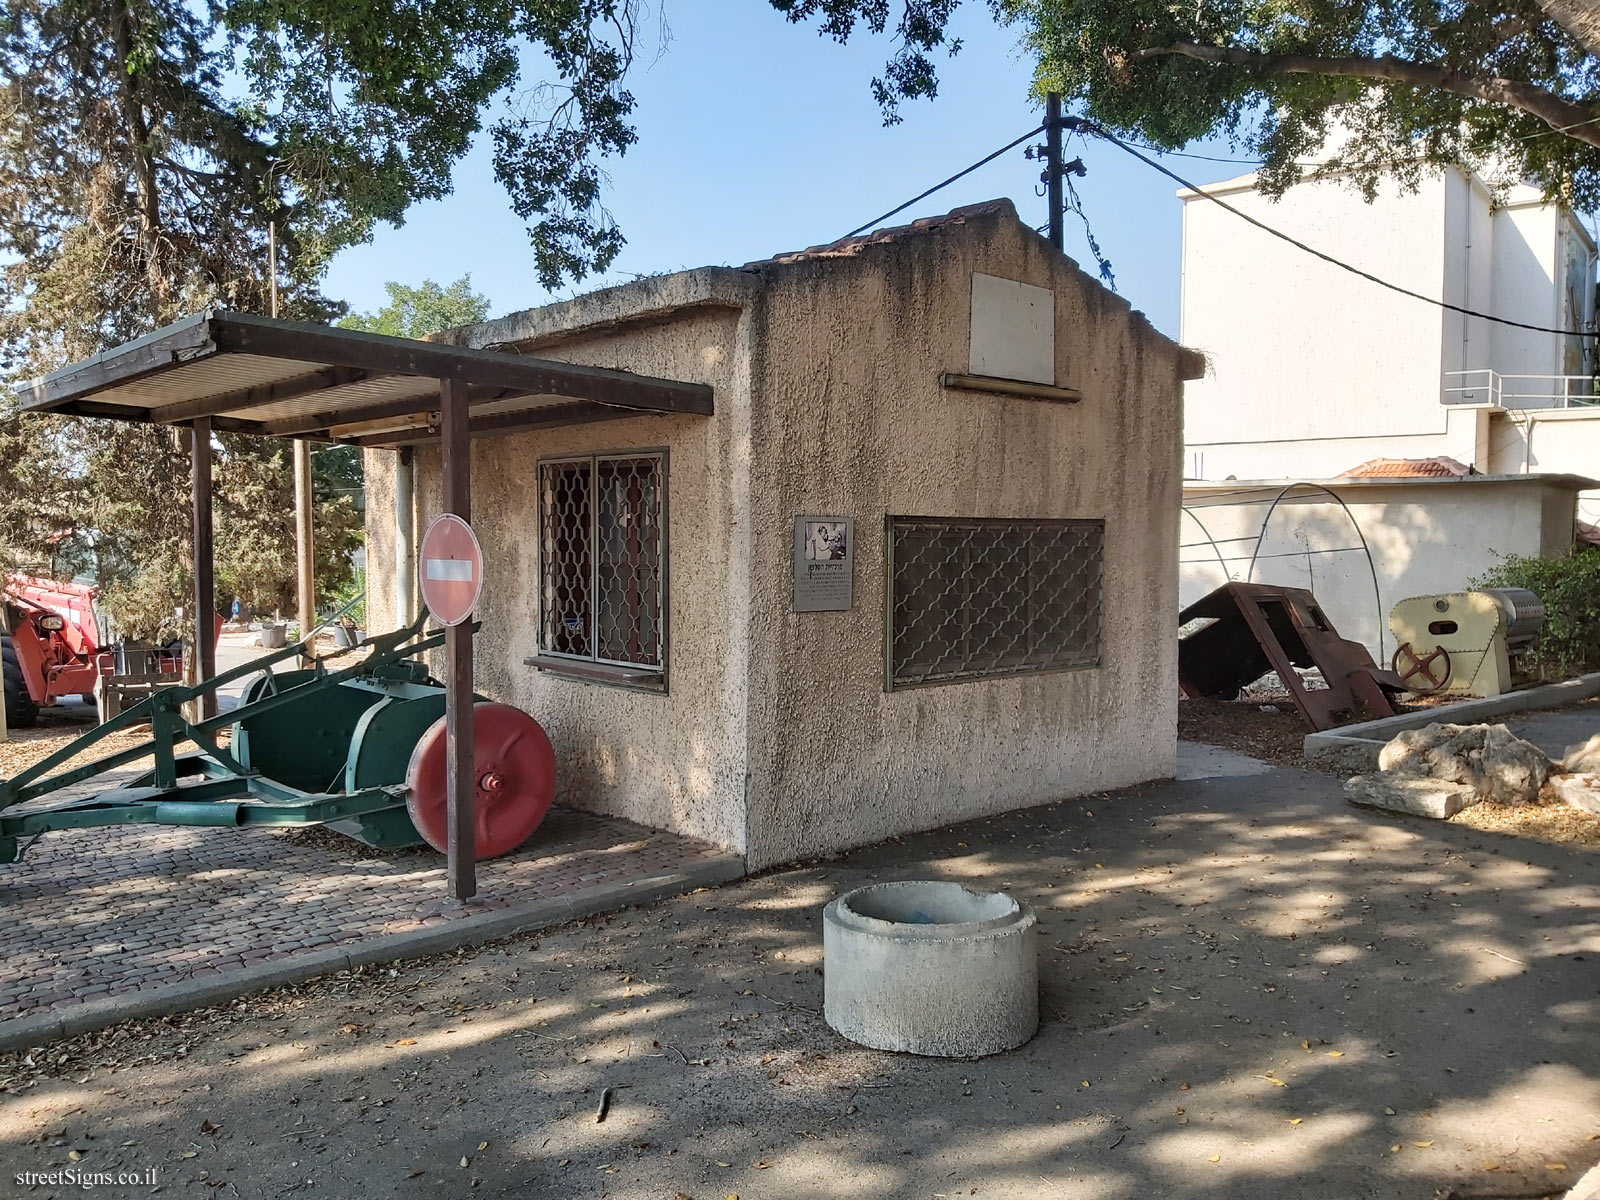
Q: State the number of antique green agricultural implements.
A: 1